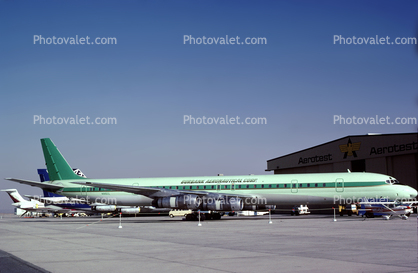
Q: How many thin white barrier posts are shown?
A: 4